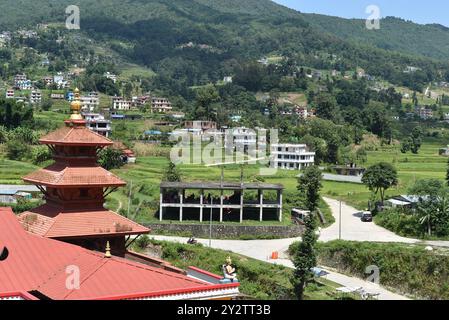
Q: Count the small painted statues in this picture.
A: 1